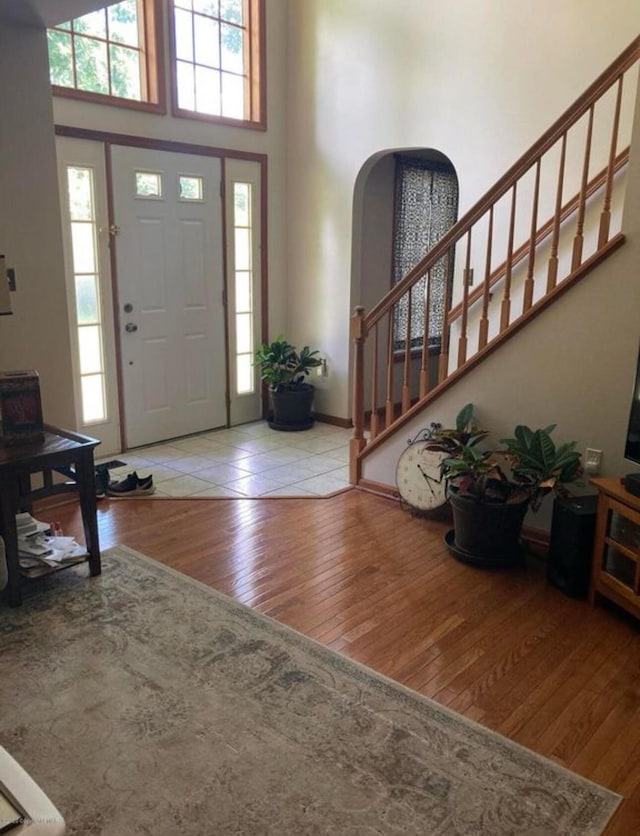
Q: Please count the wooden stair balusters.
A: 12